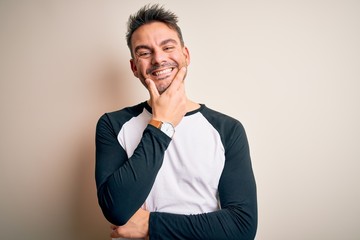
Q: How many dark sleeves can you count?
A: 2